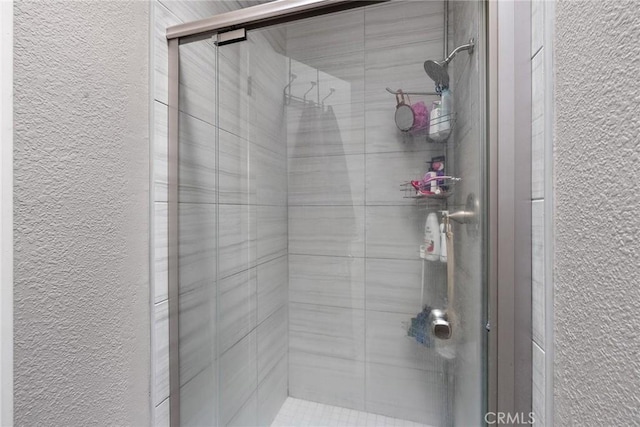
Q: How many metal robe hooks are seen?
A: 3